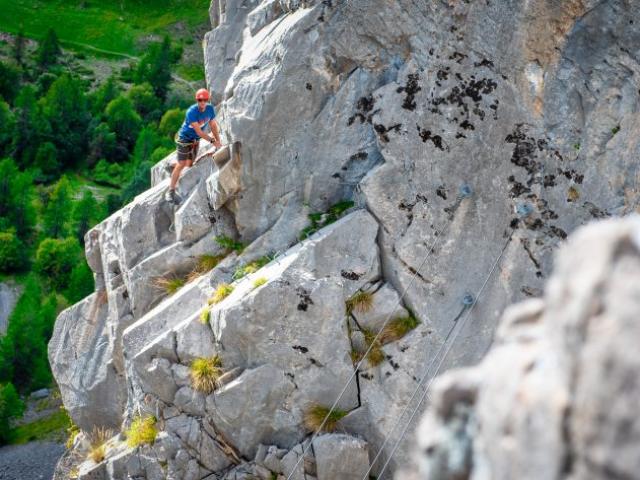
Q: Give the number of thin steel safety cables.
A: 3